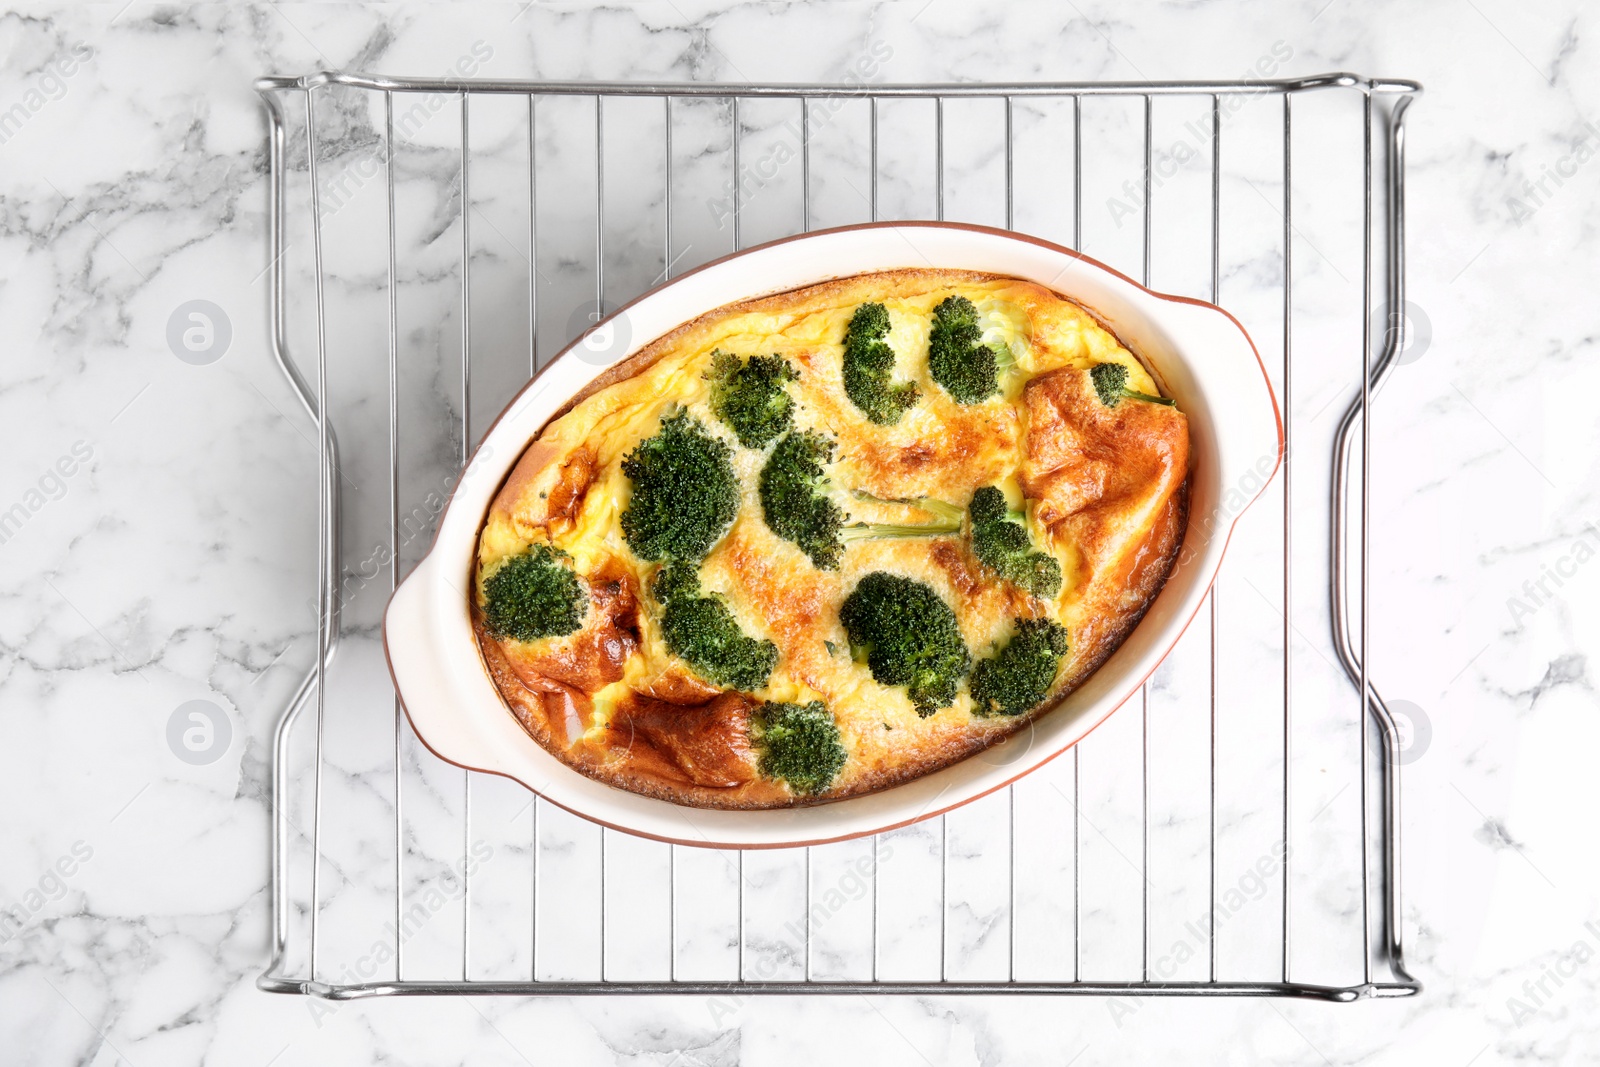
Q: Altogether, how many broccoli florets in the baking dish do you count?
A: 12